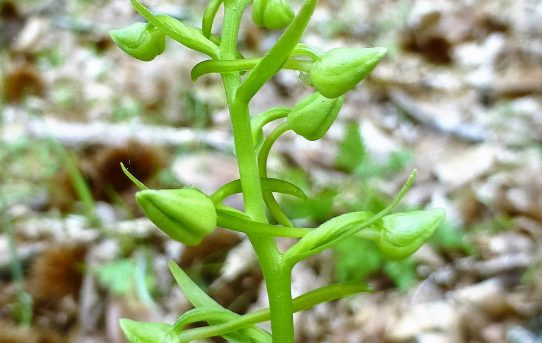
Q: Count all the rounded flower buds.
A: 7